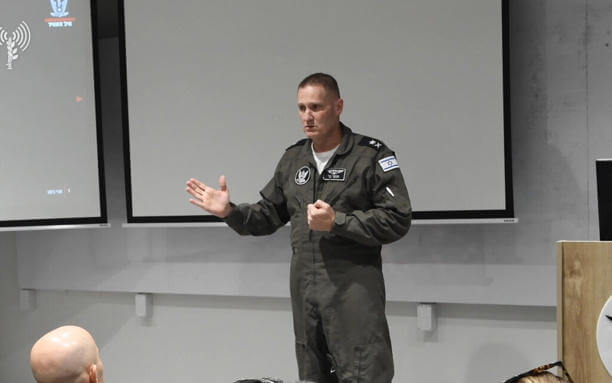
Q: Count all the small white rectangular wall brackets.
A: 3